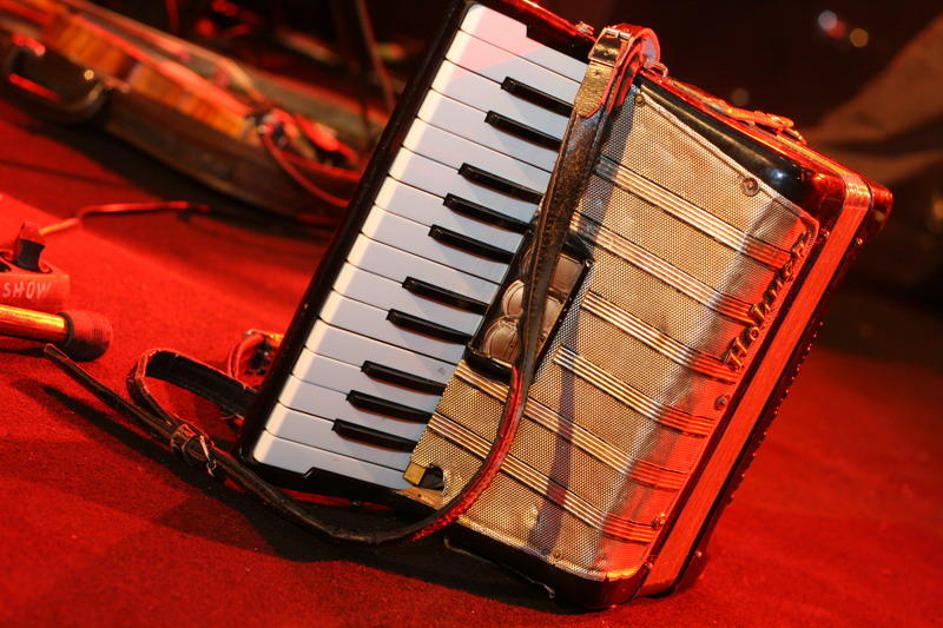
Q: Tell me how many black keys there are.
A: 10